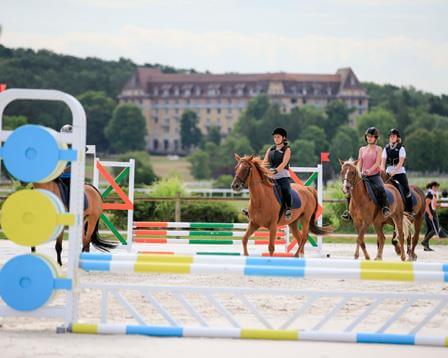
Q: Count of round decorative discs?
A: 3